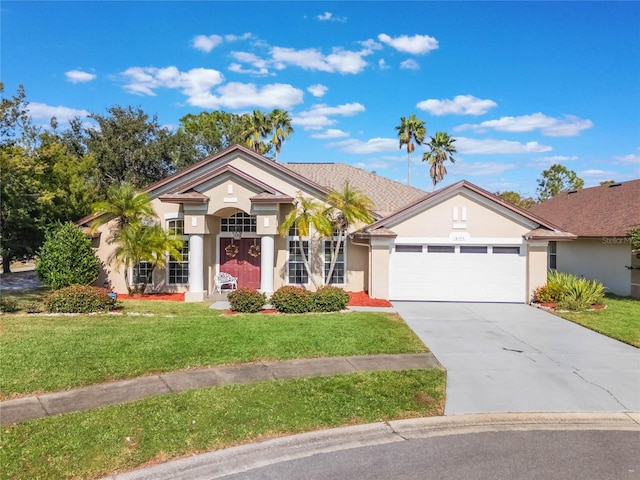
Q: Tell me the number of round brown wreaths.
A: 2